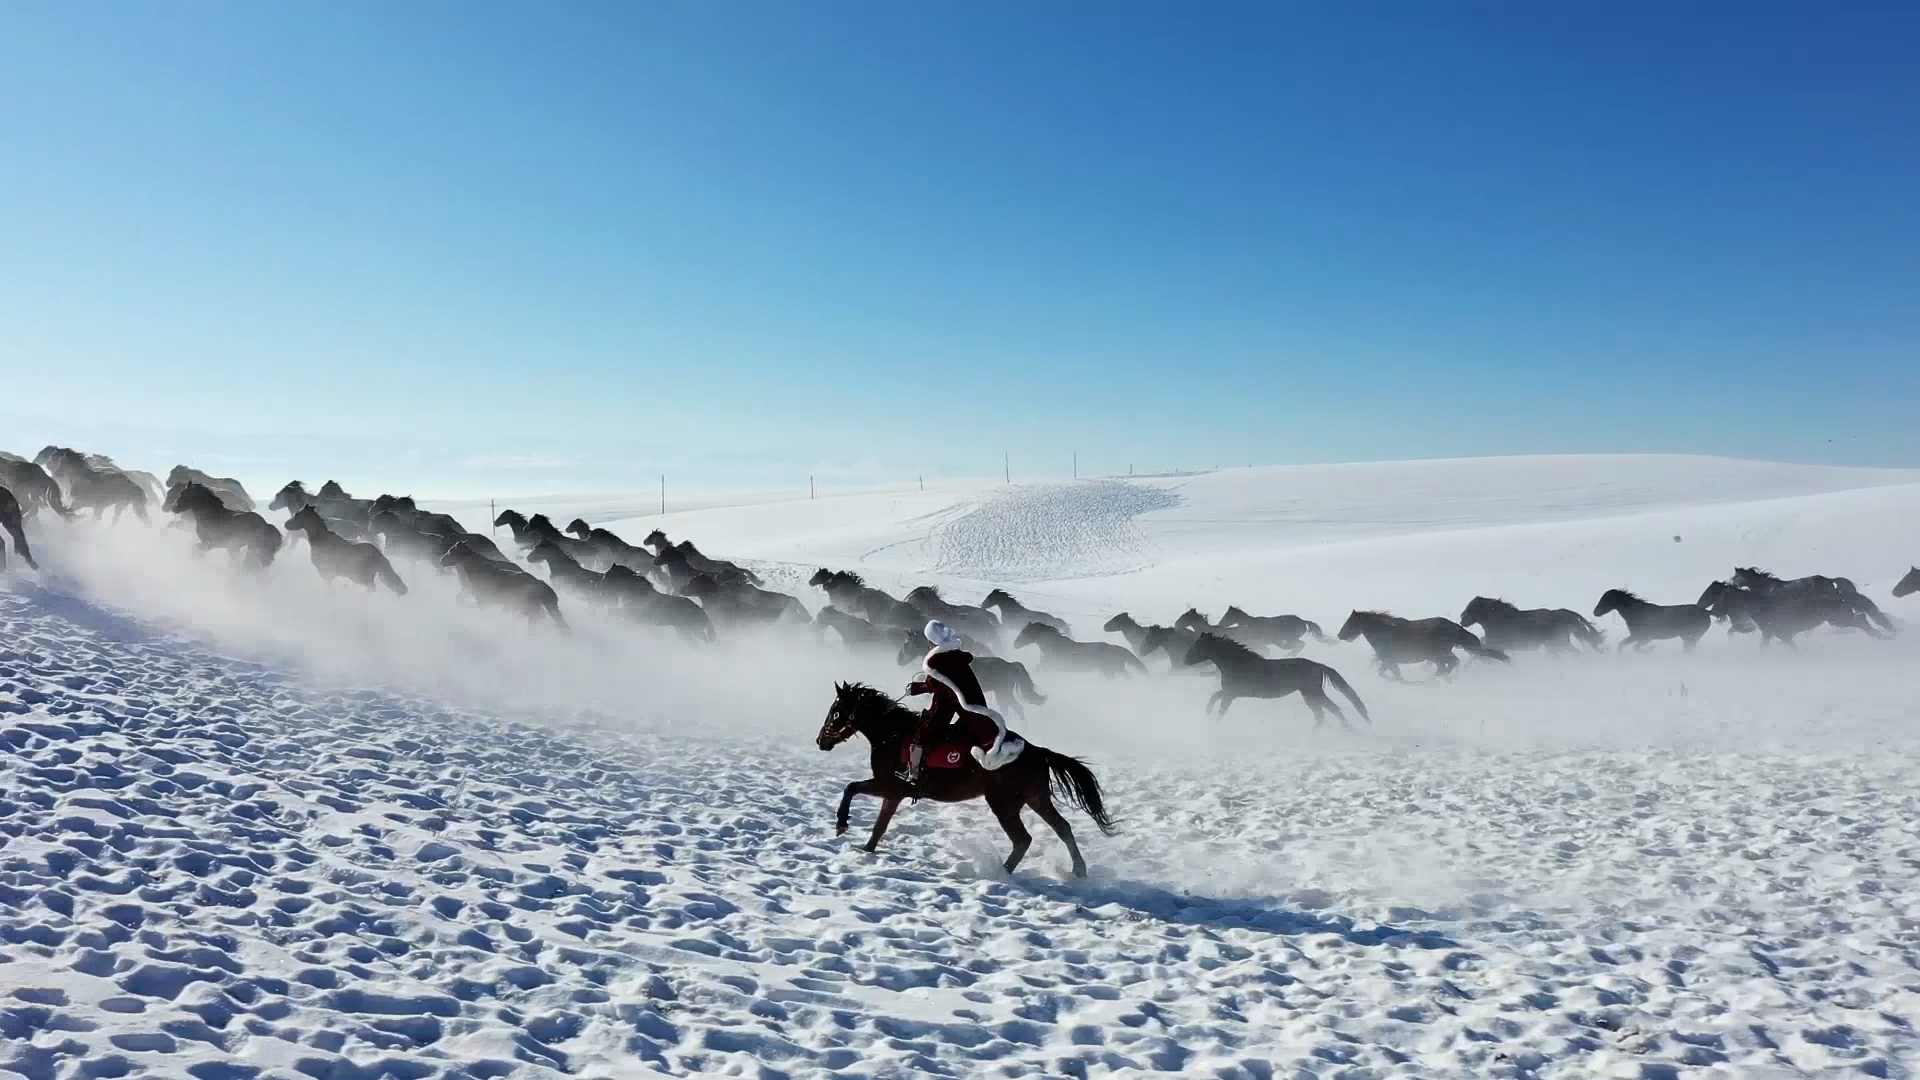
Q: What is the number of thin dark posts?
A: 7